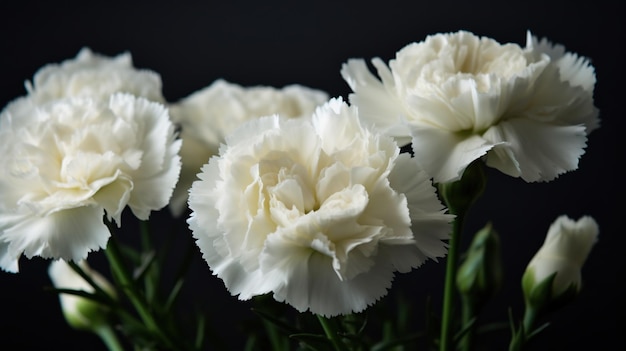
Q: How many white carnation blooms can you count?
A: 5